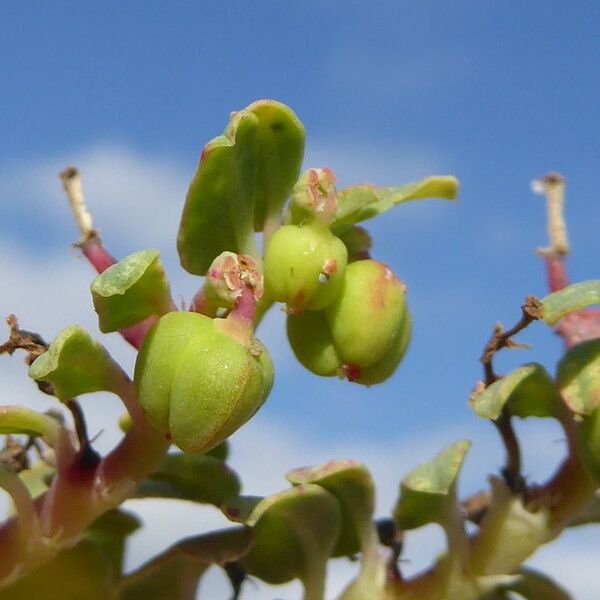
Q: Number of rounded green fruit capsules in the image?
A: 3